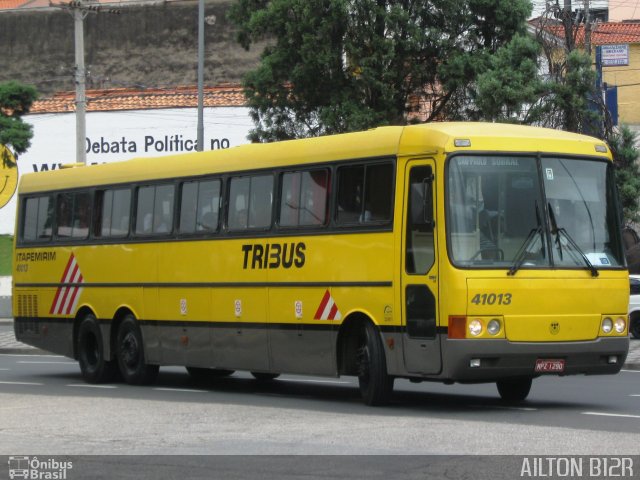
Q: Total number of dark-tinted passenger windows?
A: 8